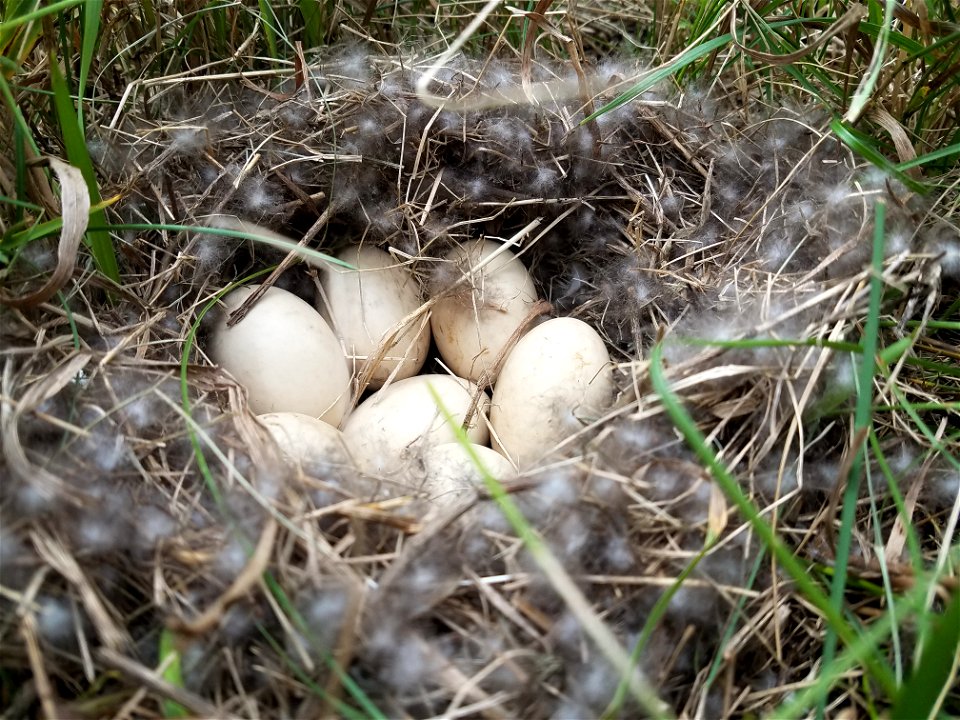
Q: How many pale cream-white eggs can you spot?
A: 7